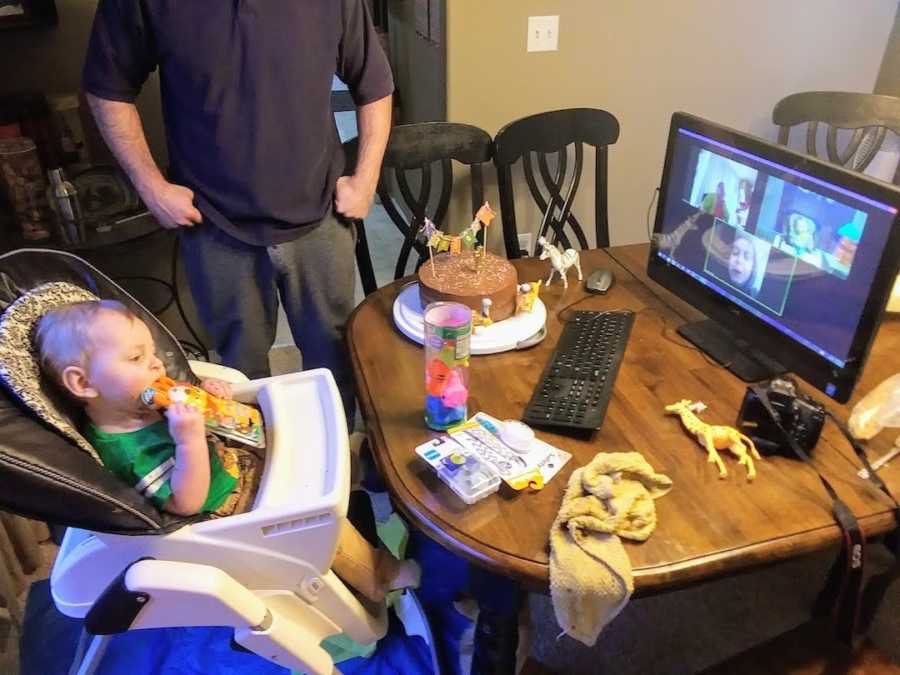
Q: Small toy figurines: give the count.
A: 4